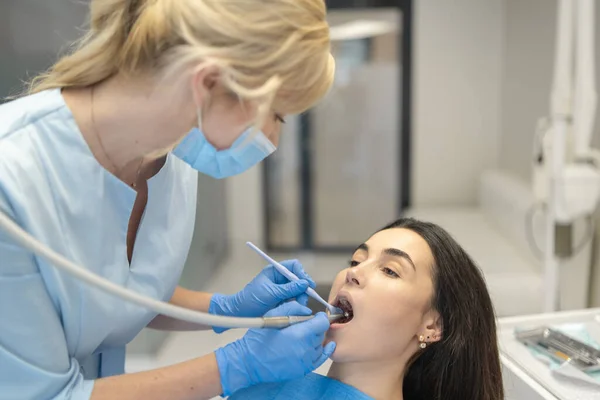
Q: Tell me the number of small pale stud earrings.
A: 2